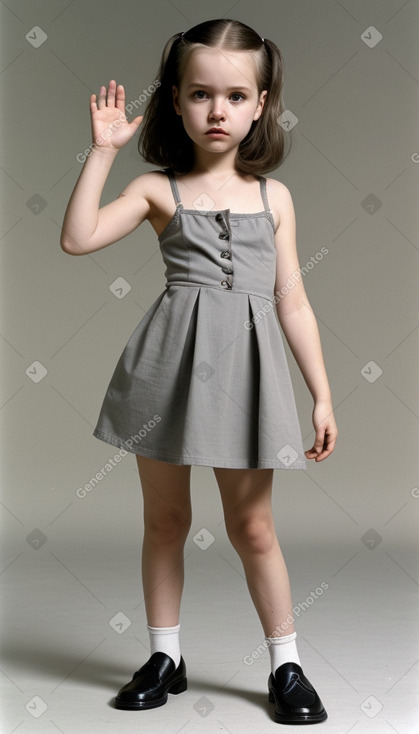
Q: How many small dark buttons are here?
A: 5